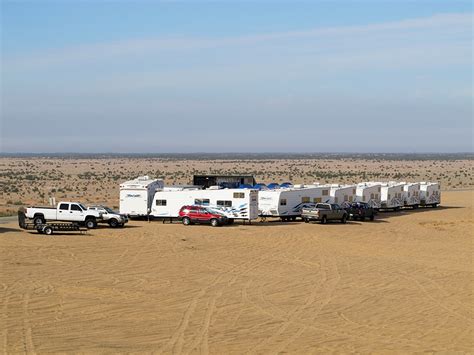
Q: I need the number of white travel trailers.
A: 8